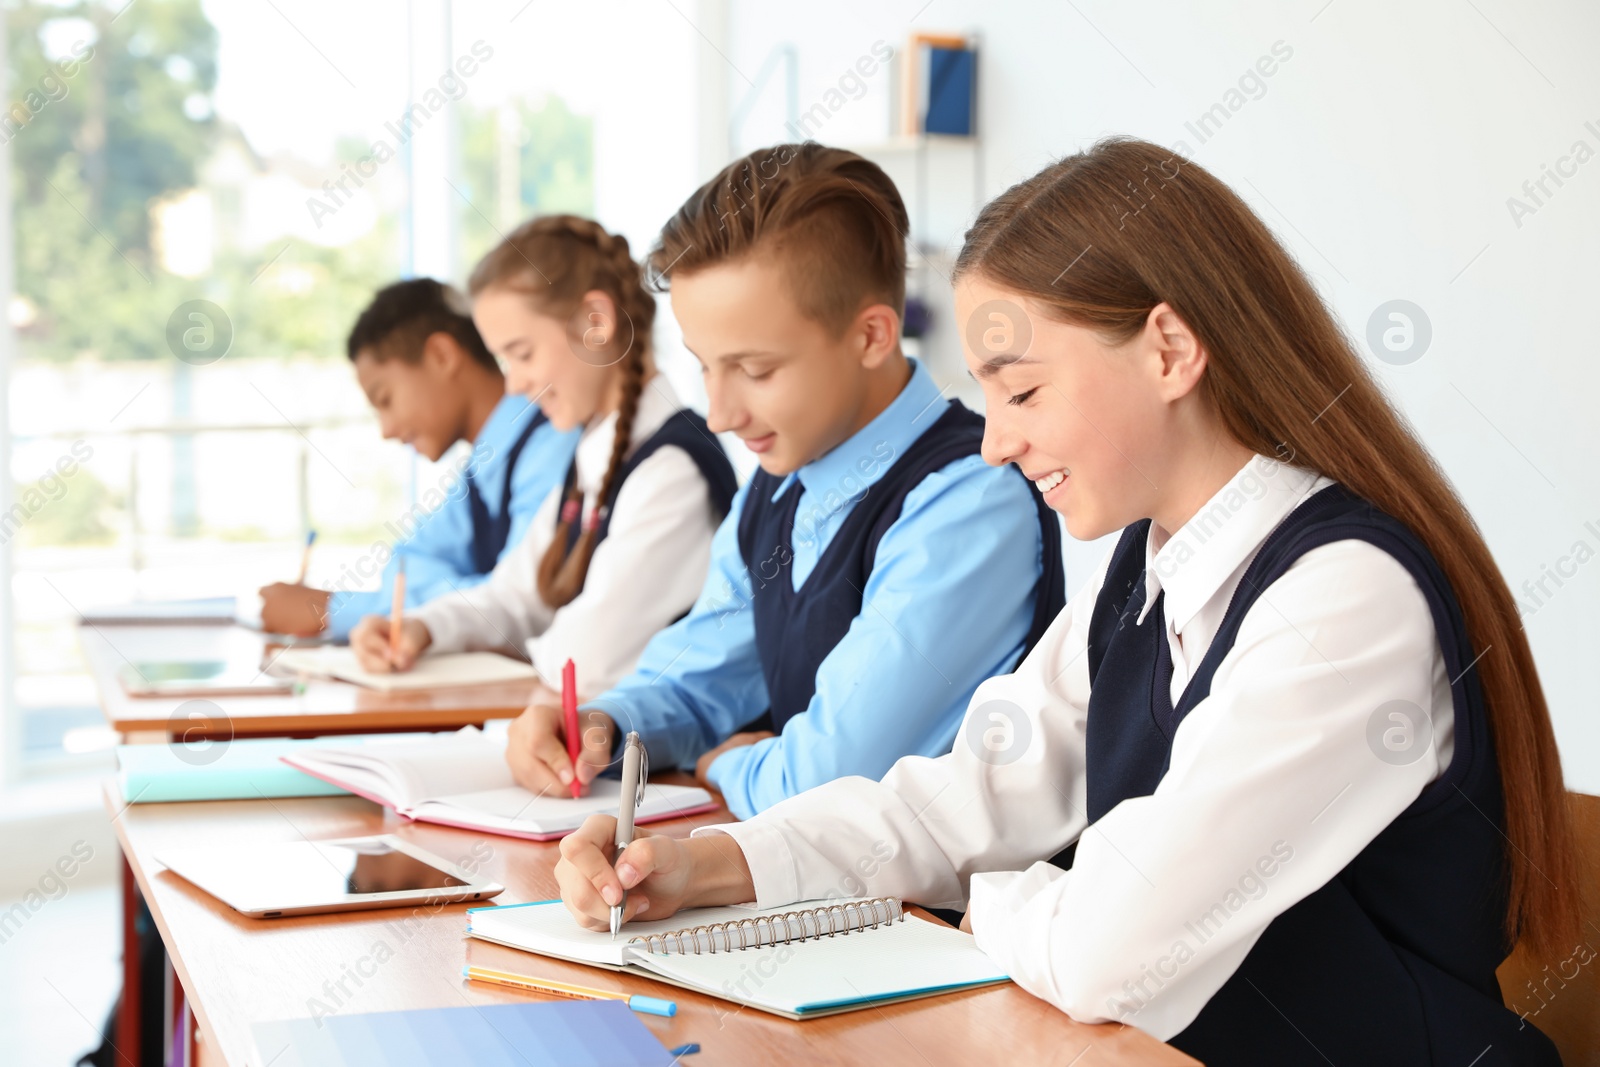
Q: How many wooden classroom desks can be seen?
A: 2